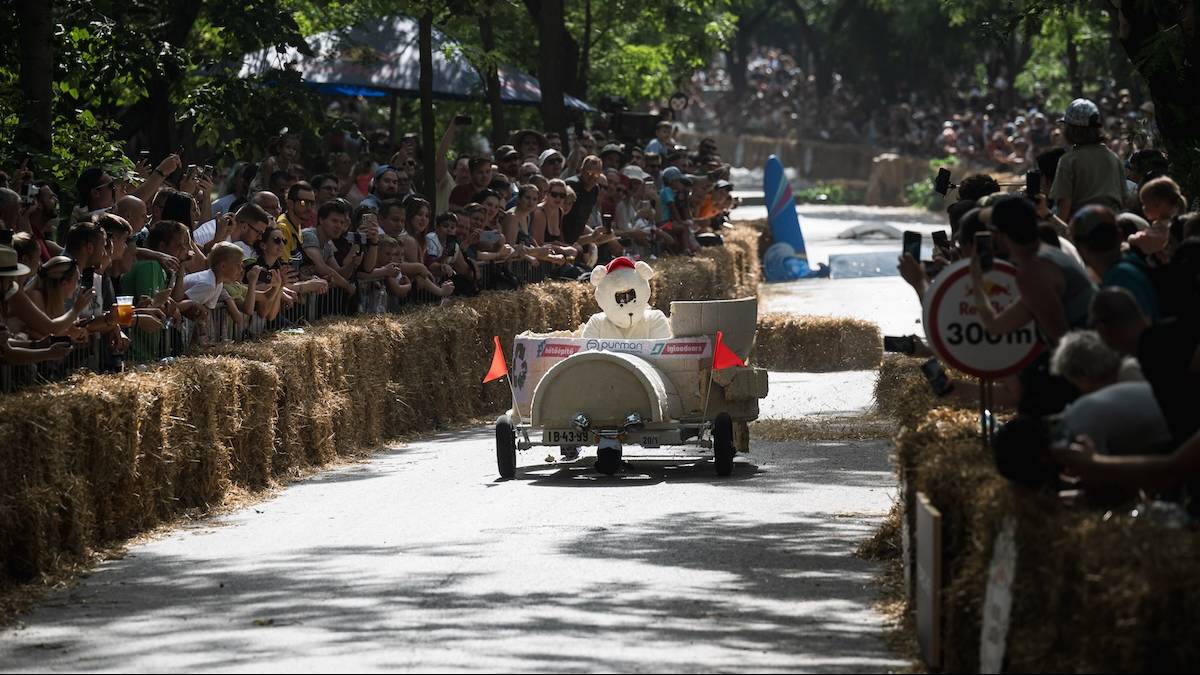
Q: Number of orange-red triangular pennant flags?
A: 2